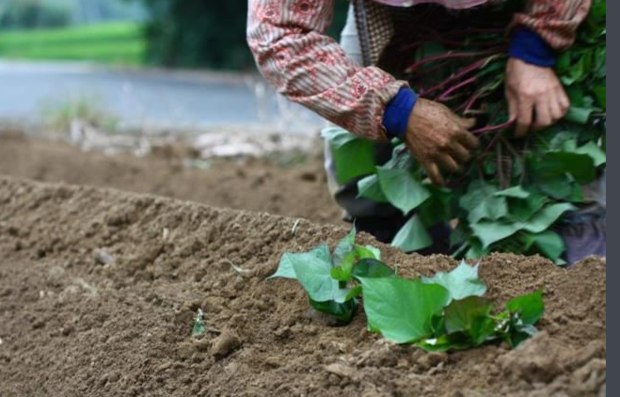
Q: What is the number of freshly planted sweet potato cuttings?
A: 2